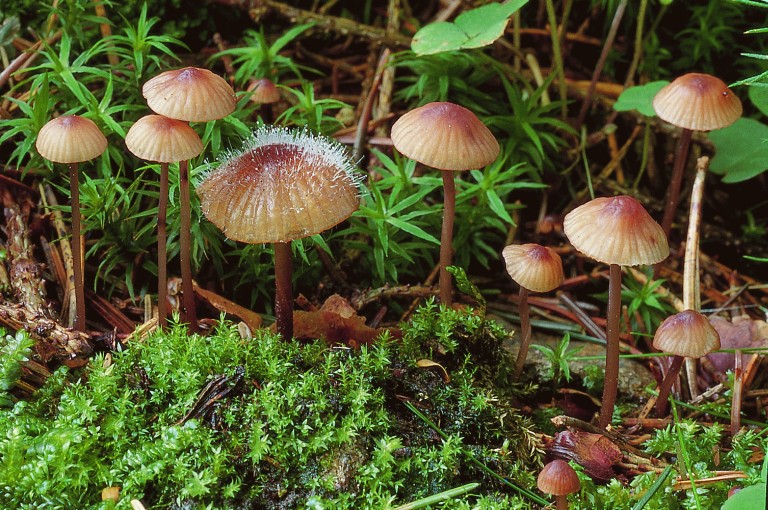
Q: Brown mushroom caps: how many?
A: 11